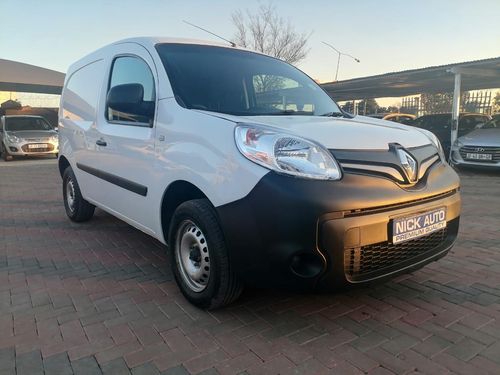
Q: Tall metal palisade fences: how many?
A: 1